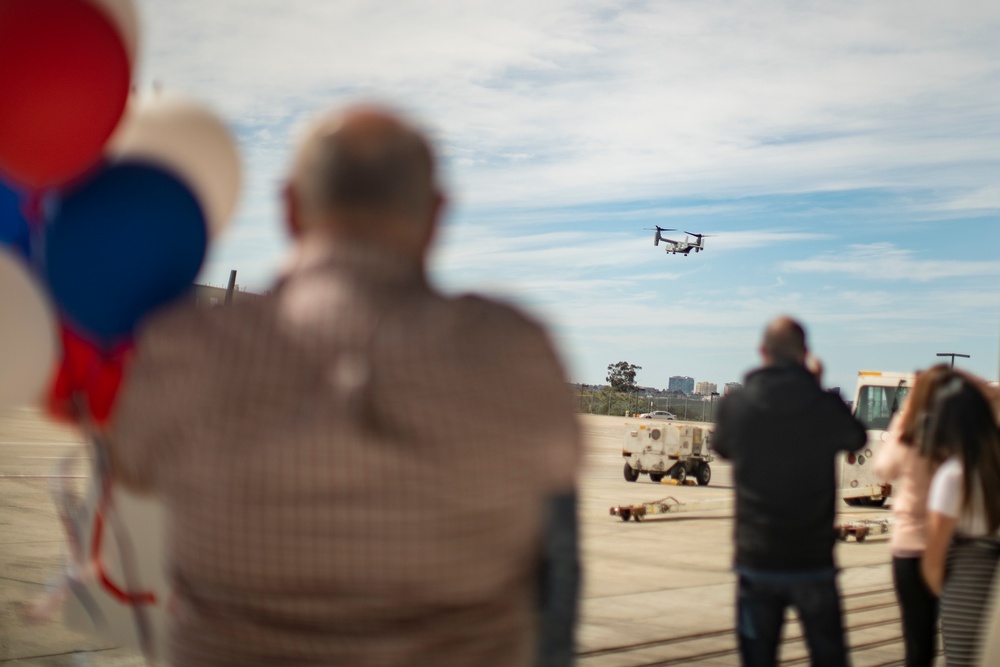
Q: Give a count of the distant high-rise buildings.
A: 3